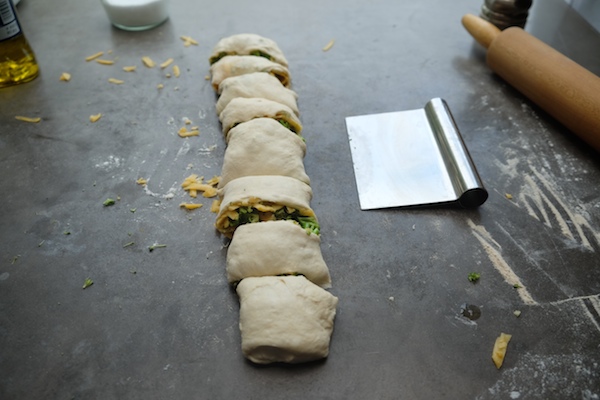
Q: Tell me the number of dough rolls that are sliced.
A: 8